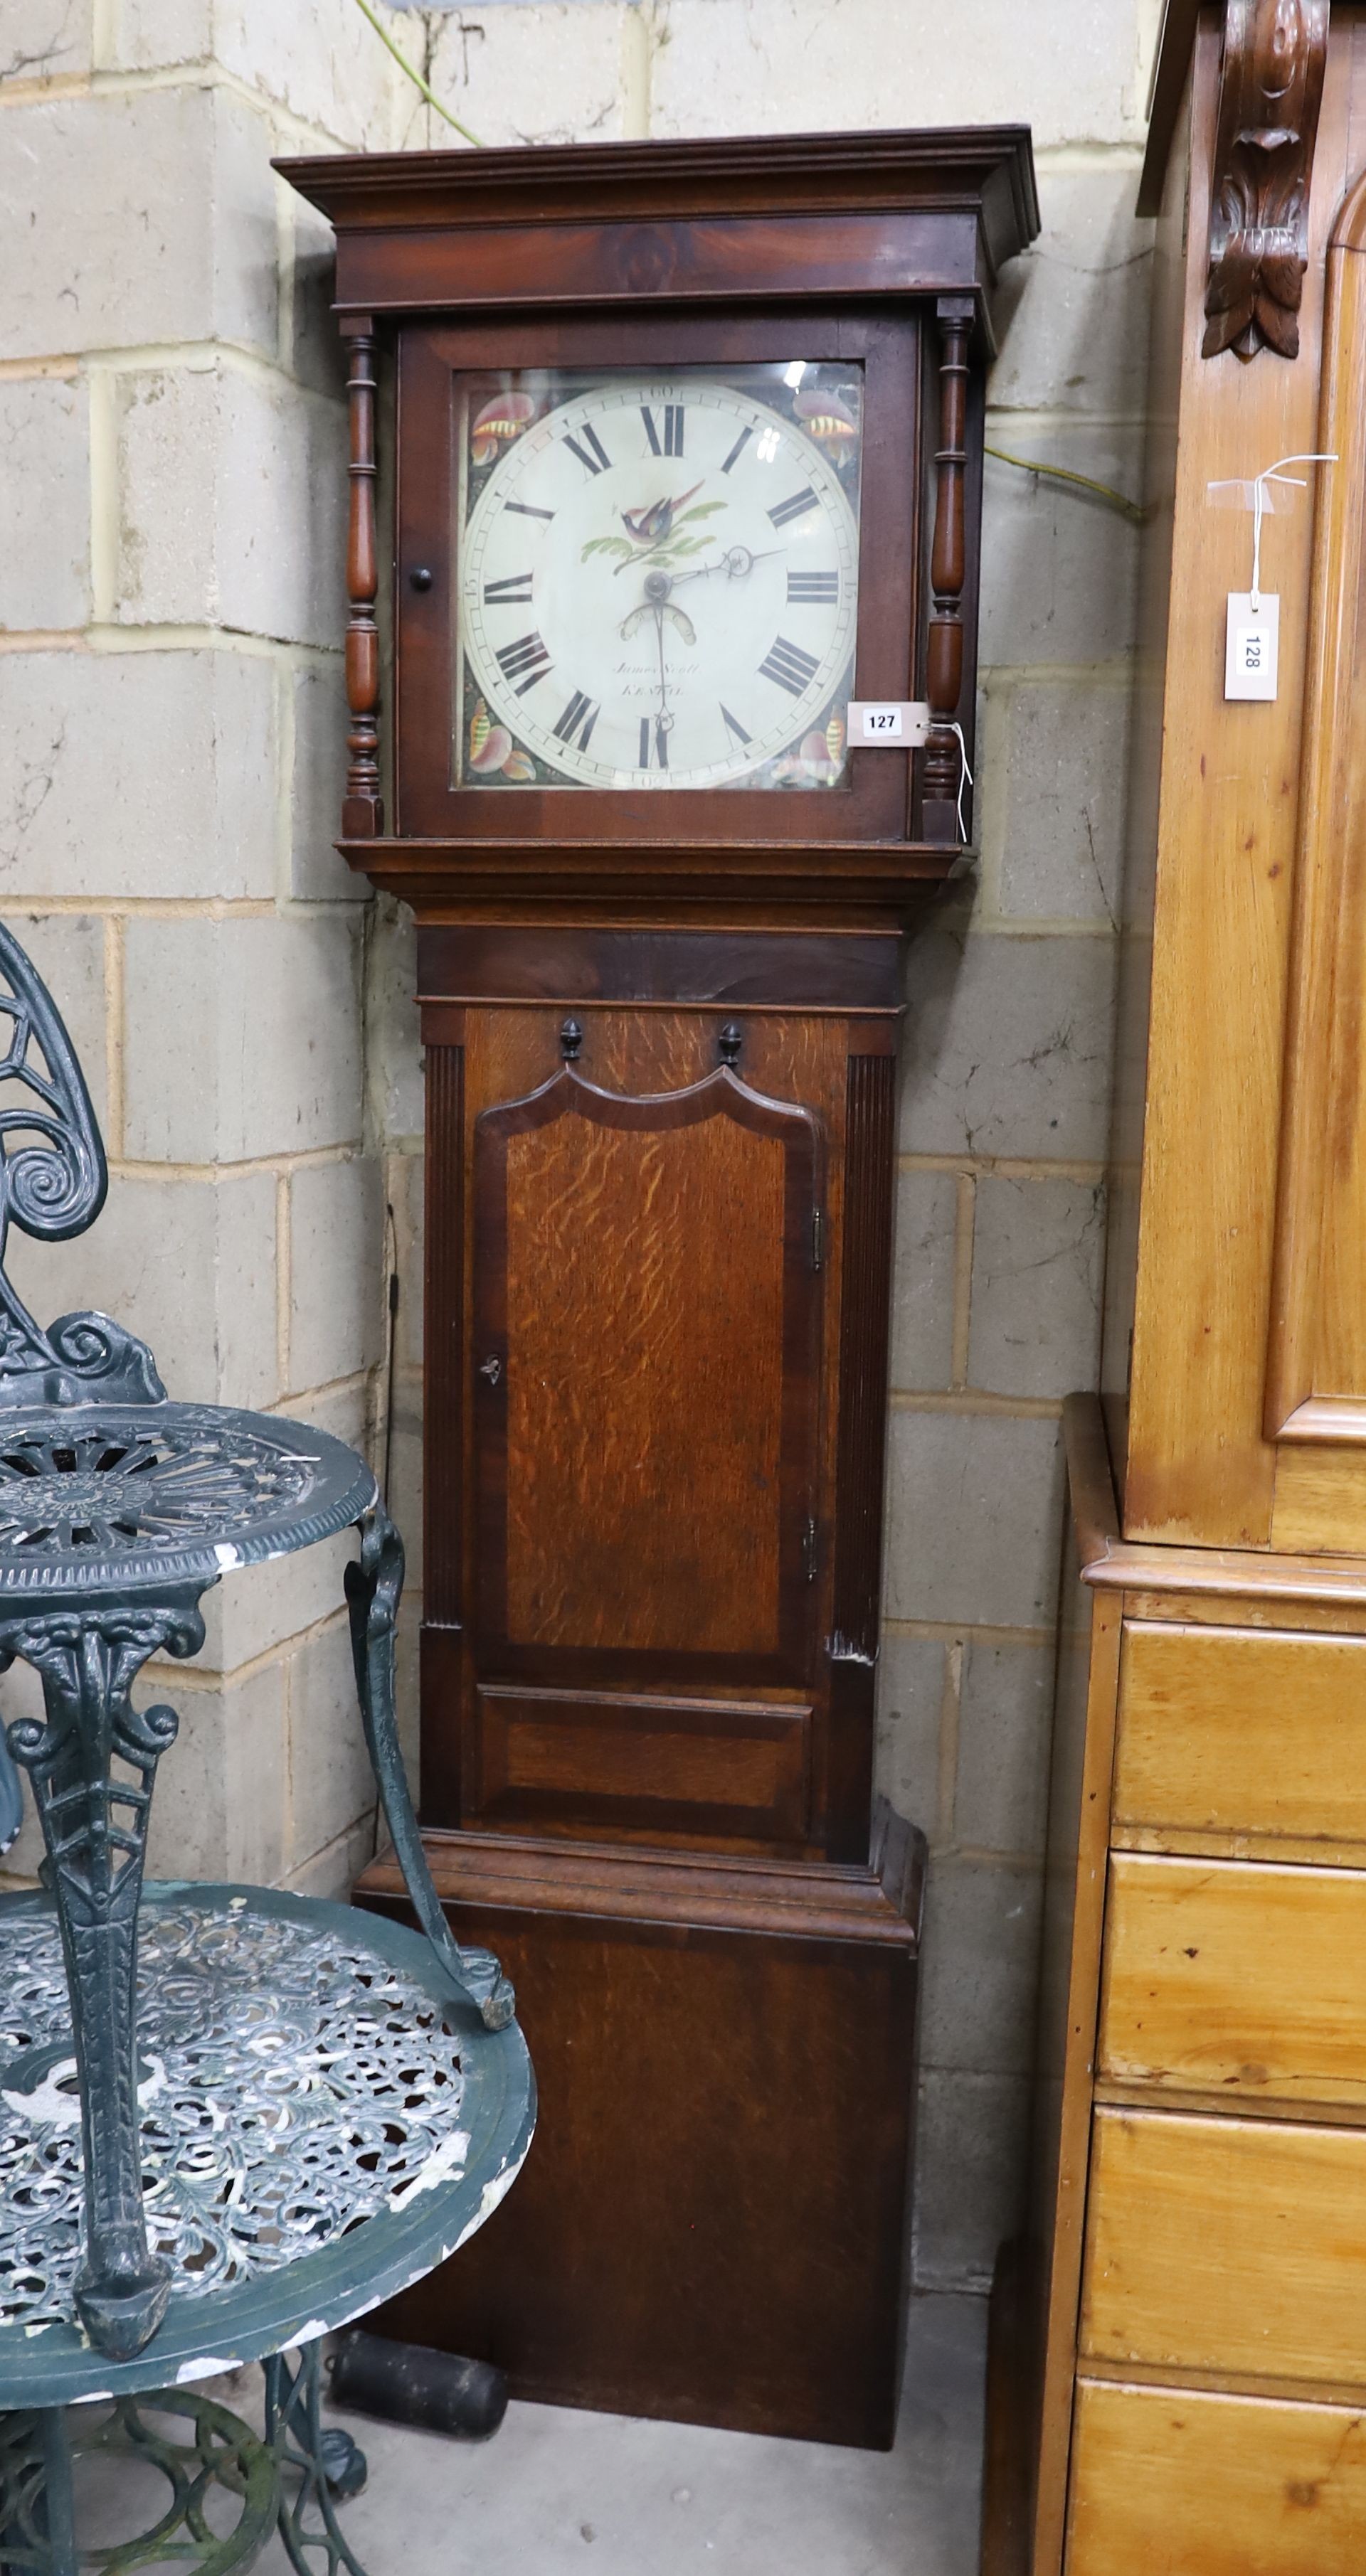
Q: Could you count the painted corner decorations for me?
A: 4